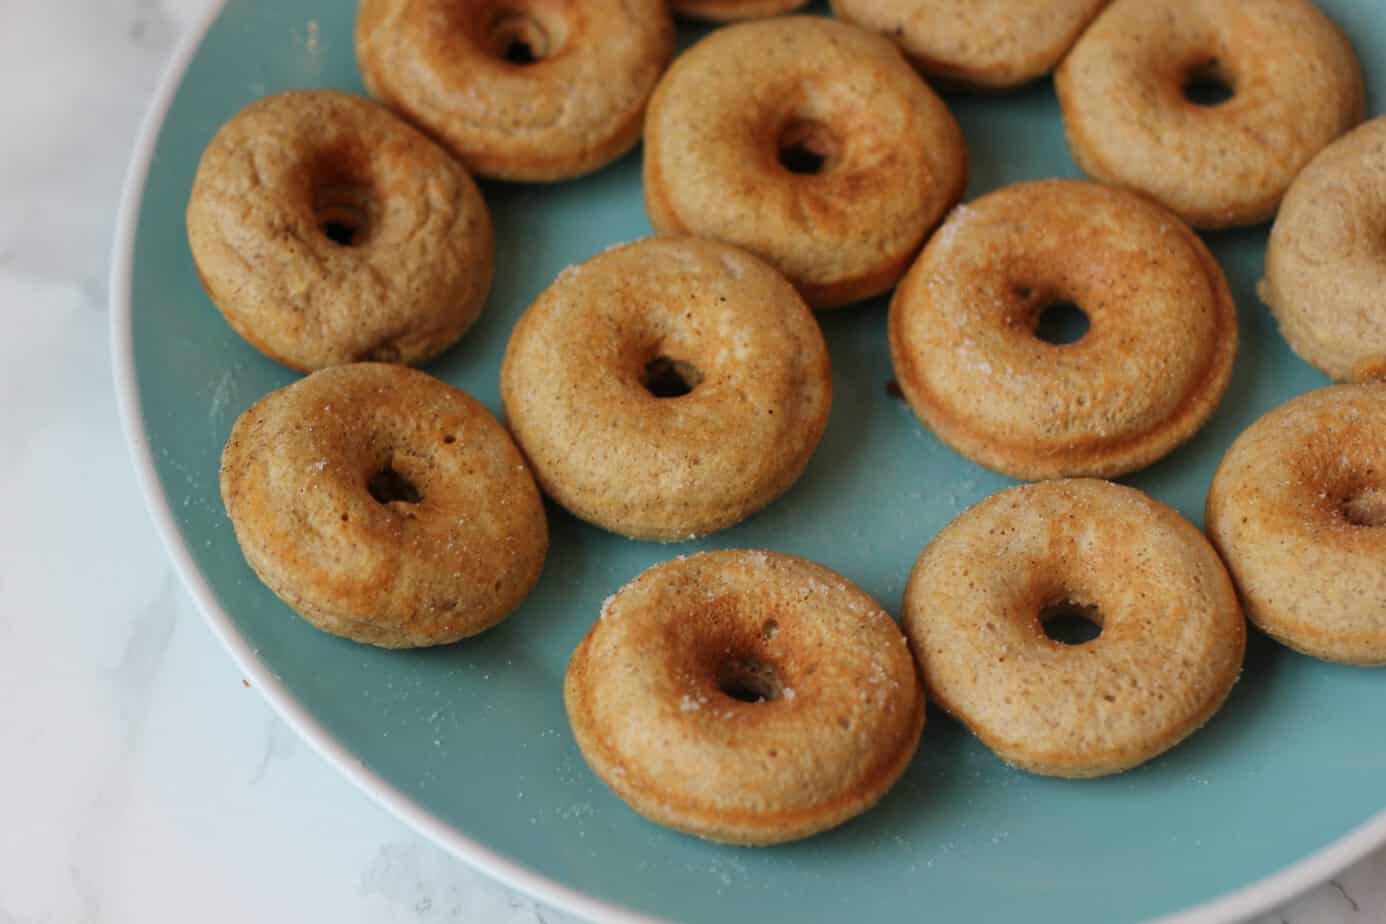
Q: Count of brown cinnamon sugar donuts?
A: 13